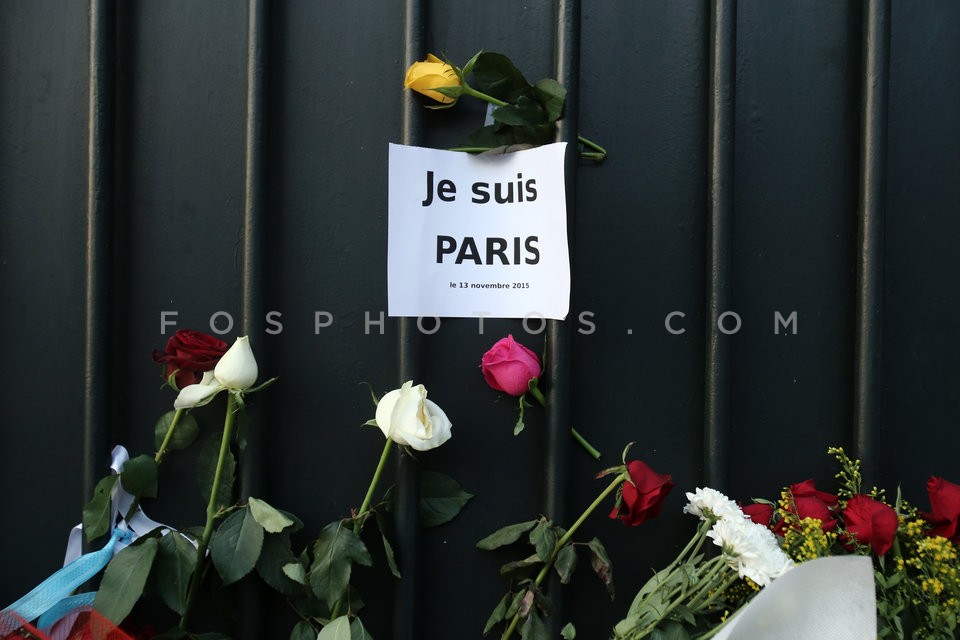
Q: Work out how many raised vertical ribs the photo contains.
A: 6